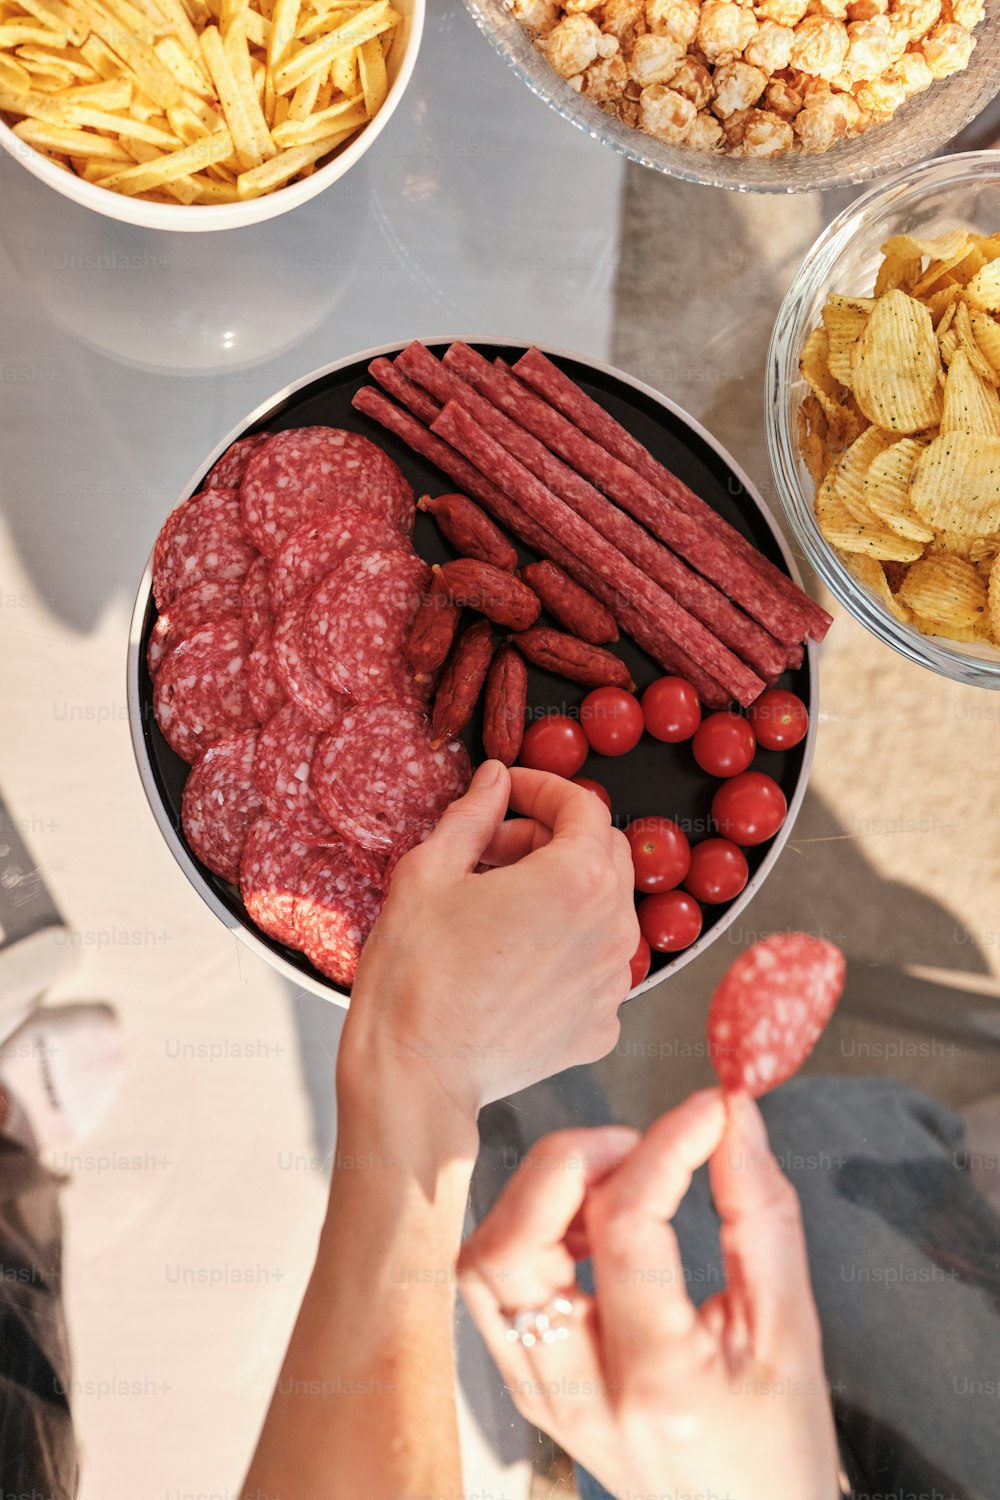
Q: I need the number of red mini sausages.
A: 7